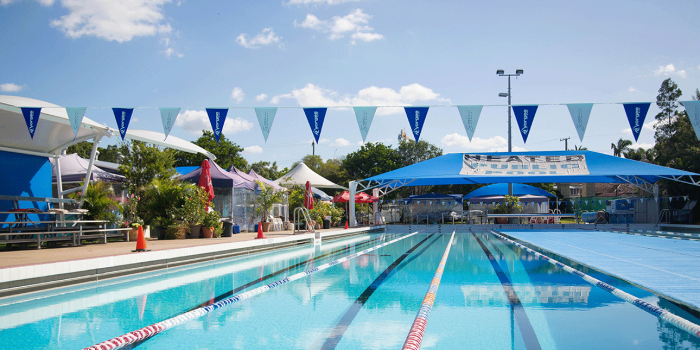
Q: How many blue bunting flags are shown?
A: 7